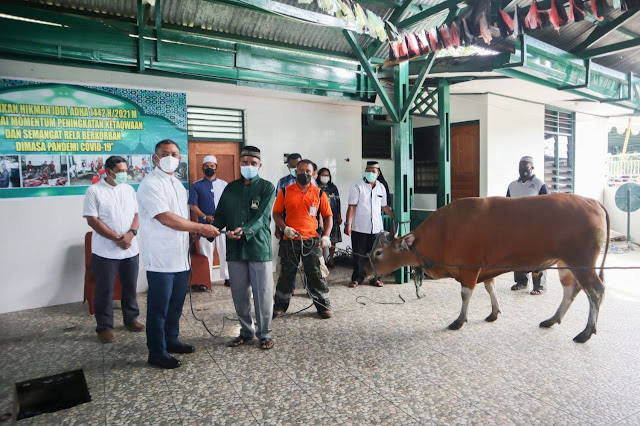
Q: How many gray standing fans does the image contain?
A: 0